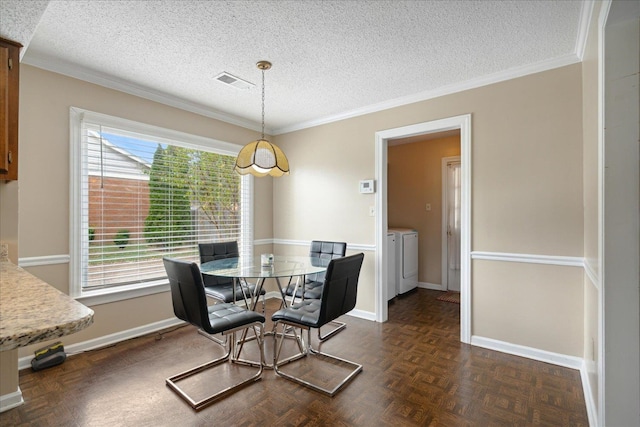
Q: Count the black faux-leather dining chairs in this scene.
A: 4